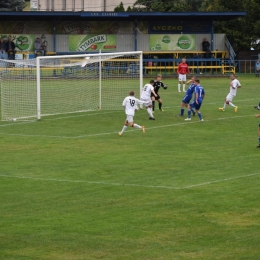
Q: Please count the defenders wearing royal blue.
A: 2